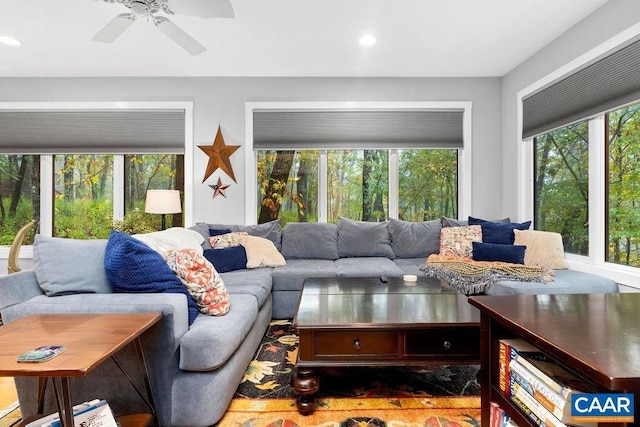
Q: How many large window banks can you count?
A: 3